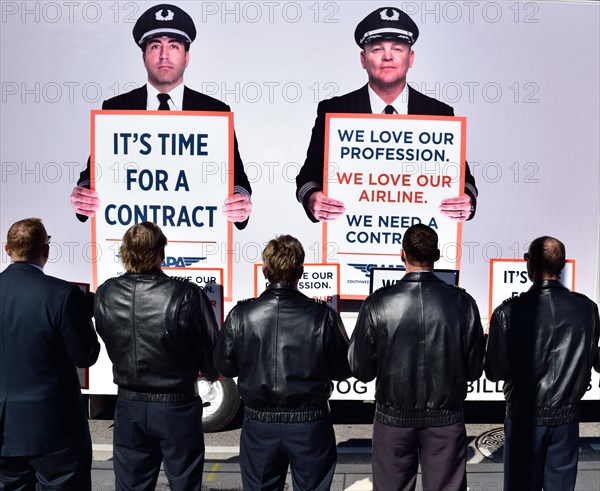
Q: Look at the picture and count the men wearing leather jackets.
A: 4